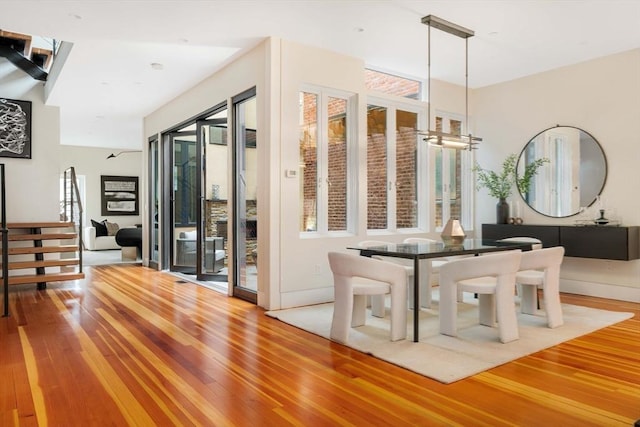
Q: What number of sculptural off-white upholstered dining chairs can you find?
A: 6